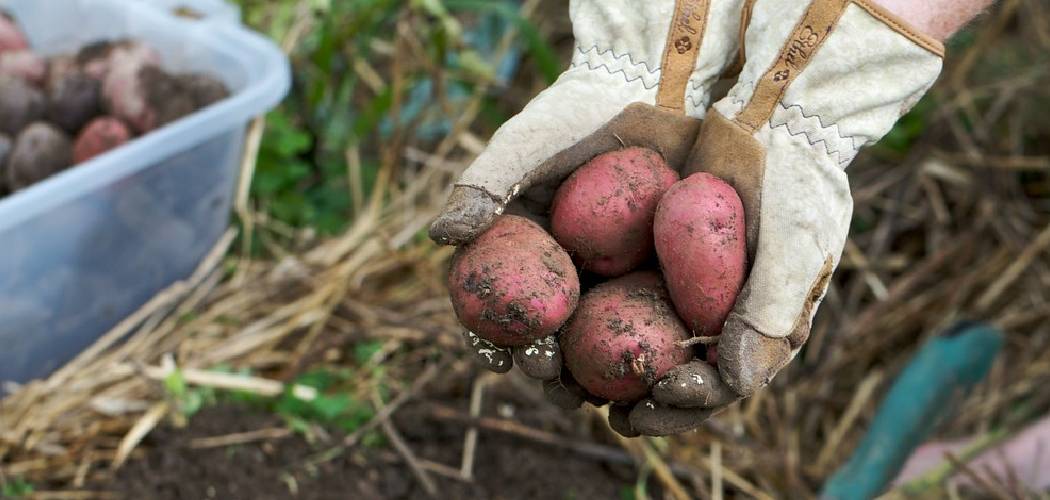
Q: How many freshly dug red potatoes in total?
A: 4